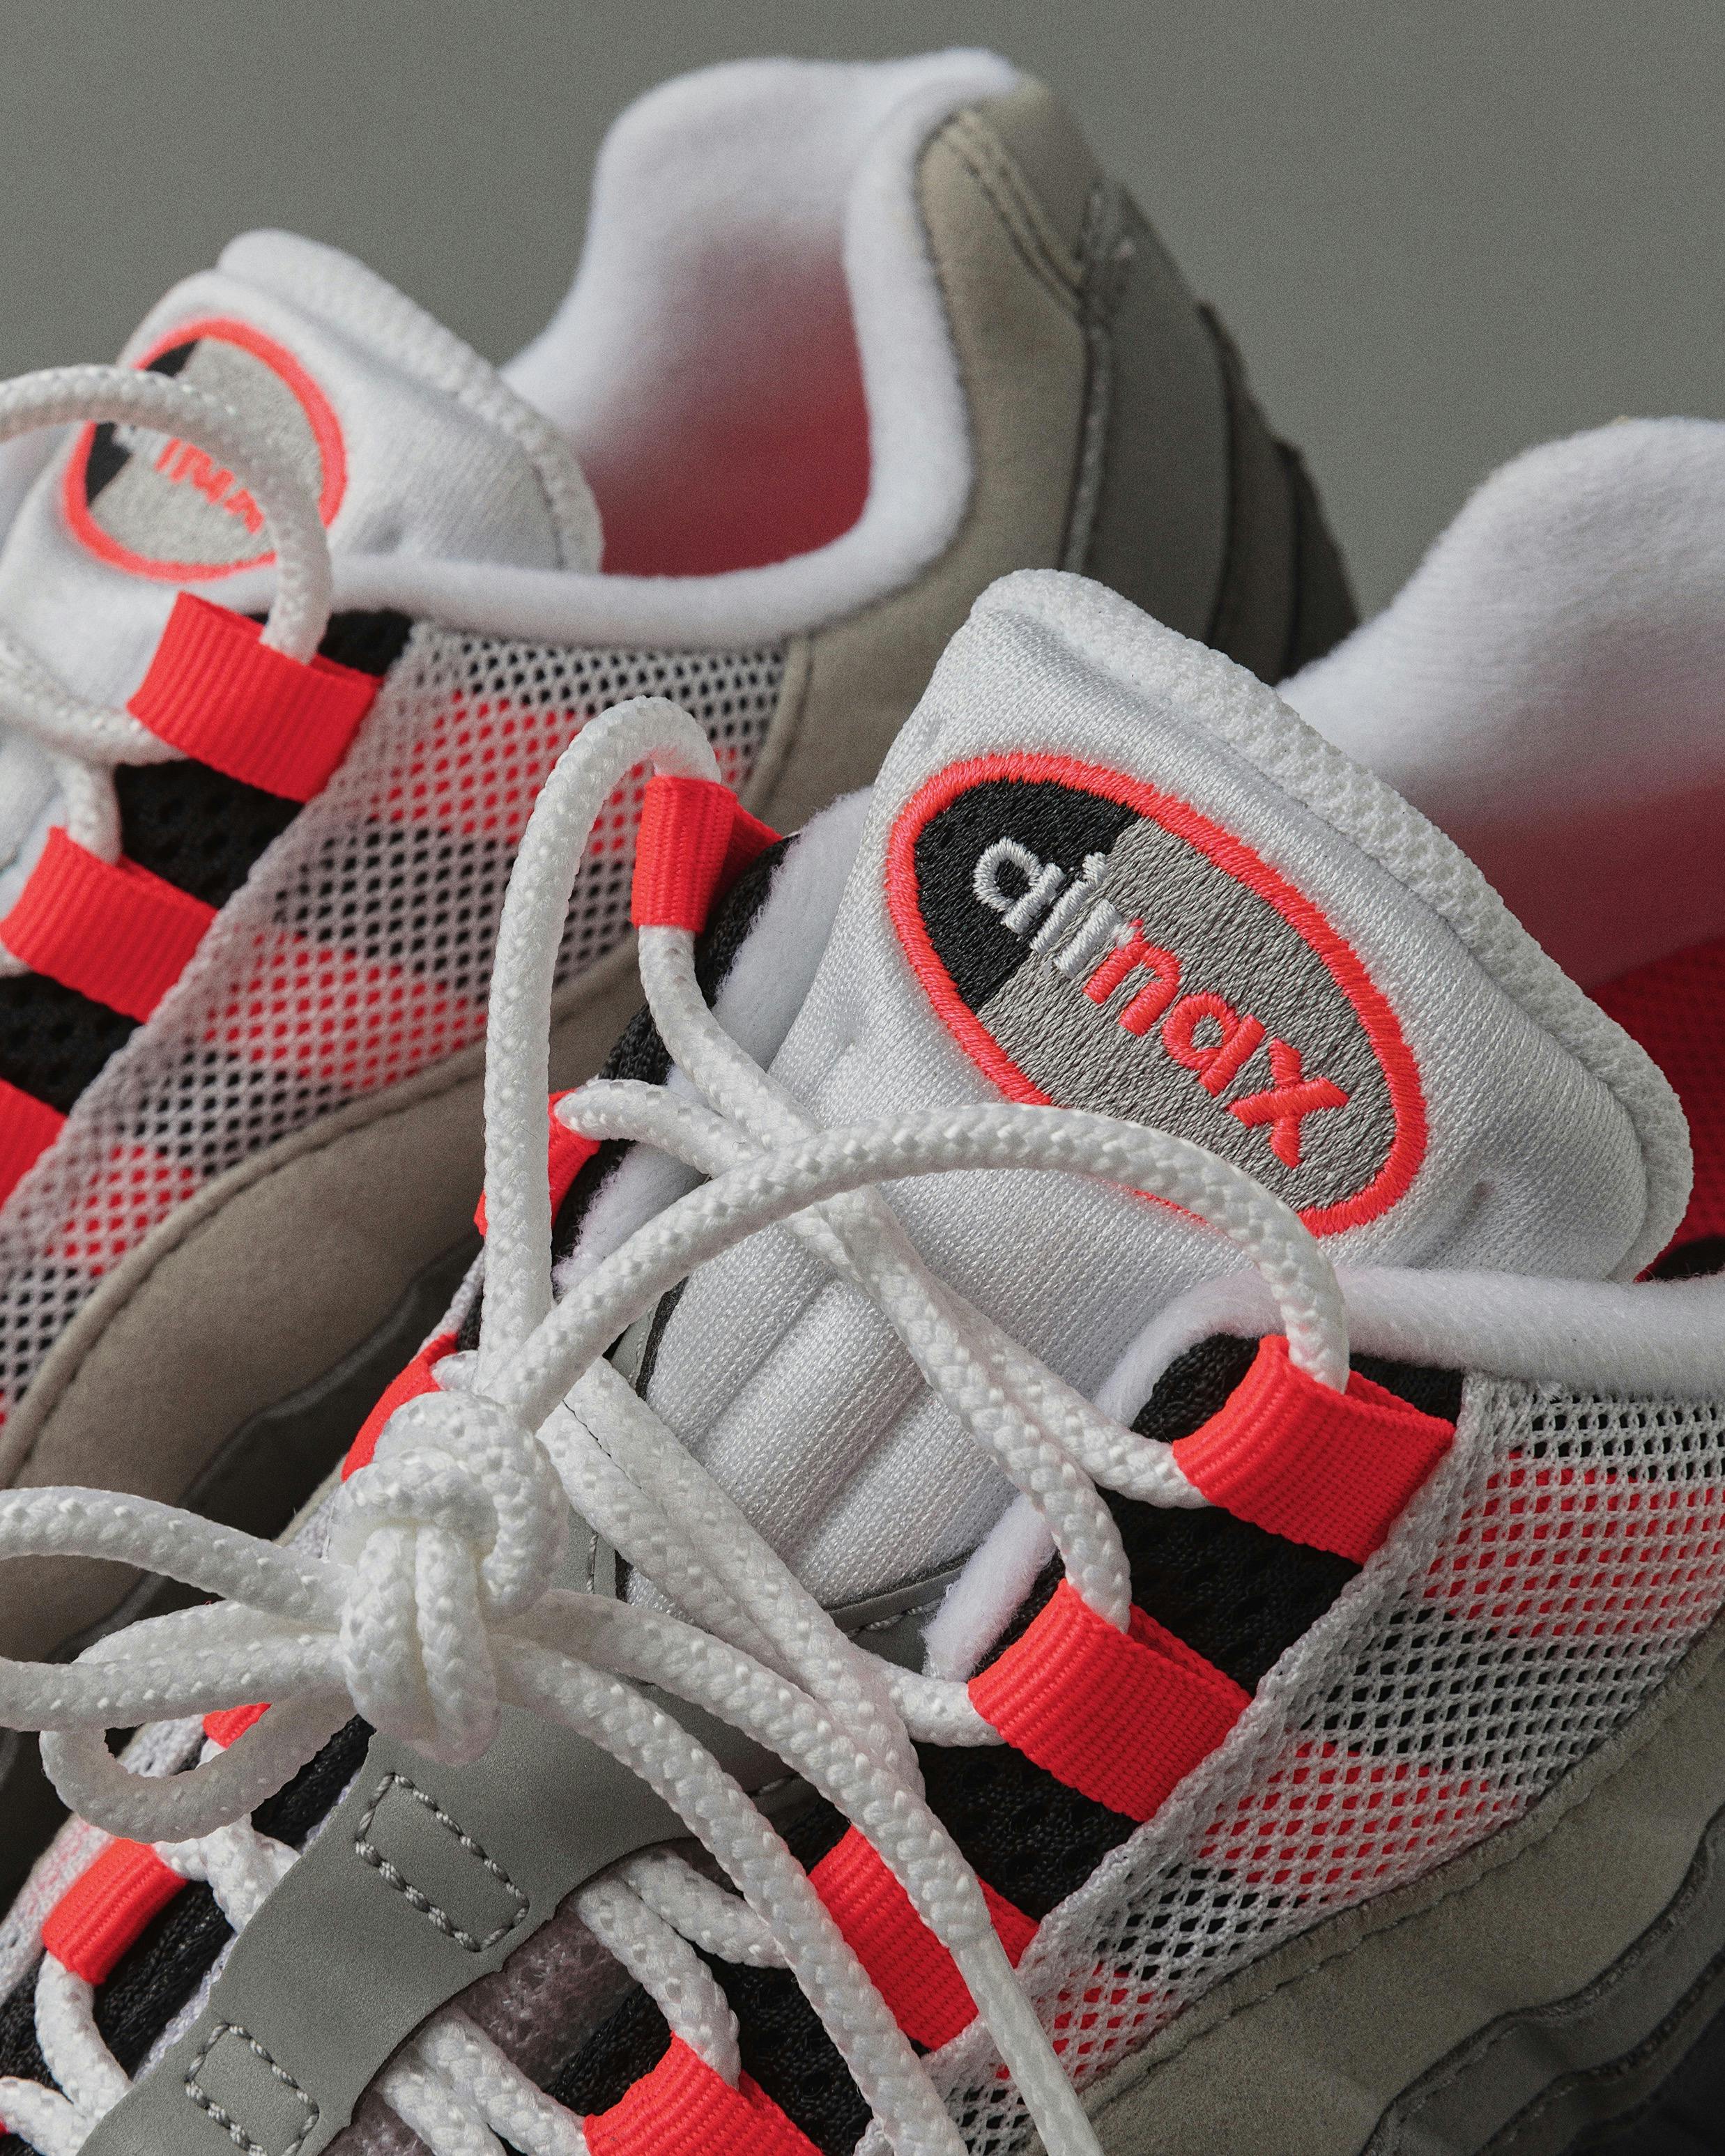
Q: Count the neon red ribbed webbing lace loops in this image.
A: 12